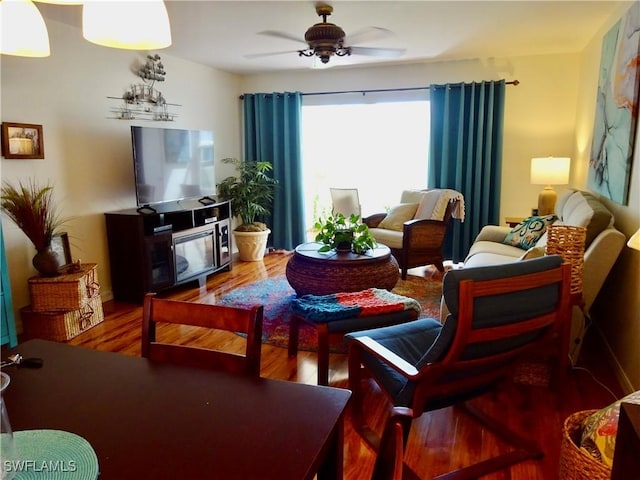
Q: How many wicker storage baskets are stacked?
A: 2